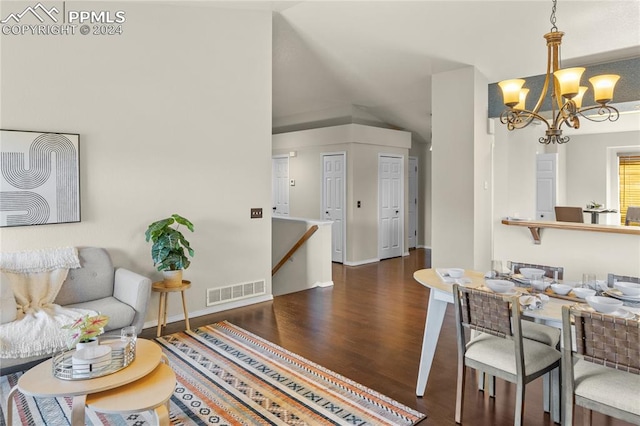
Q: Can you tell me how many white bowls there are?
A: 8